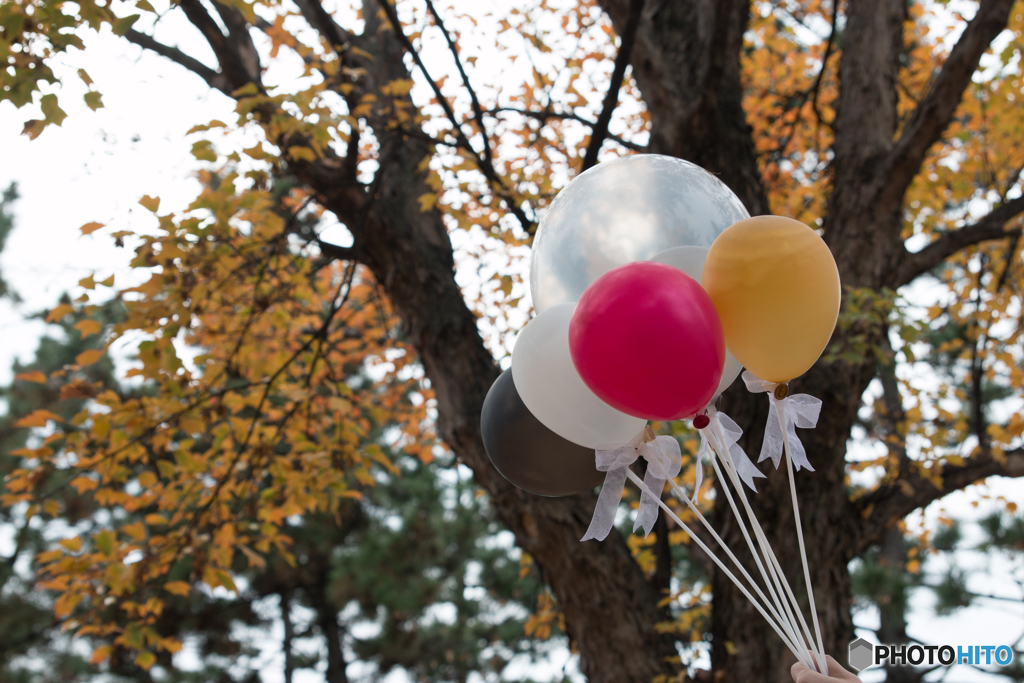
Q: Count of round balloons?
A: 6